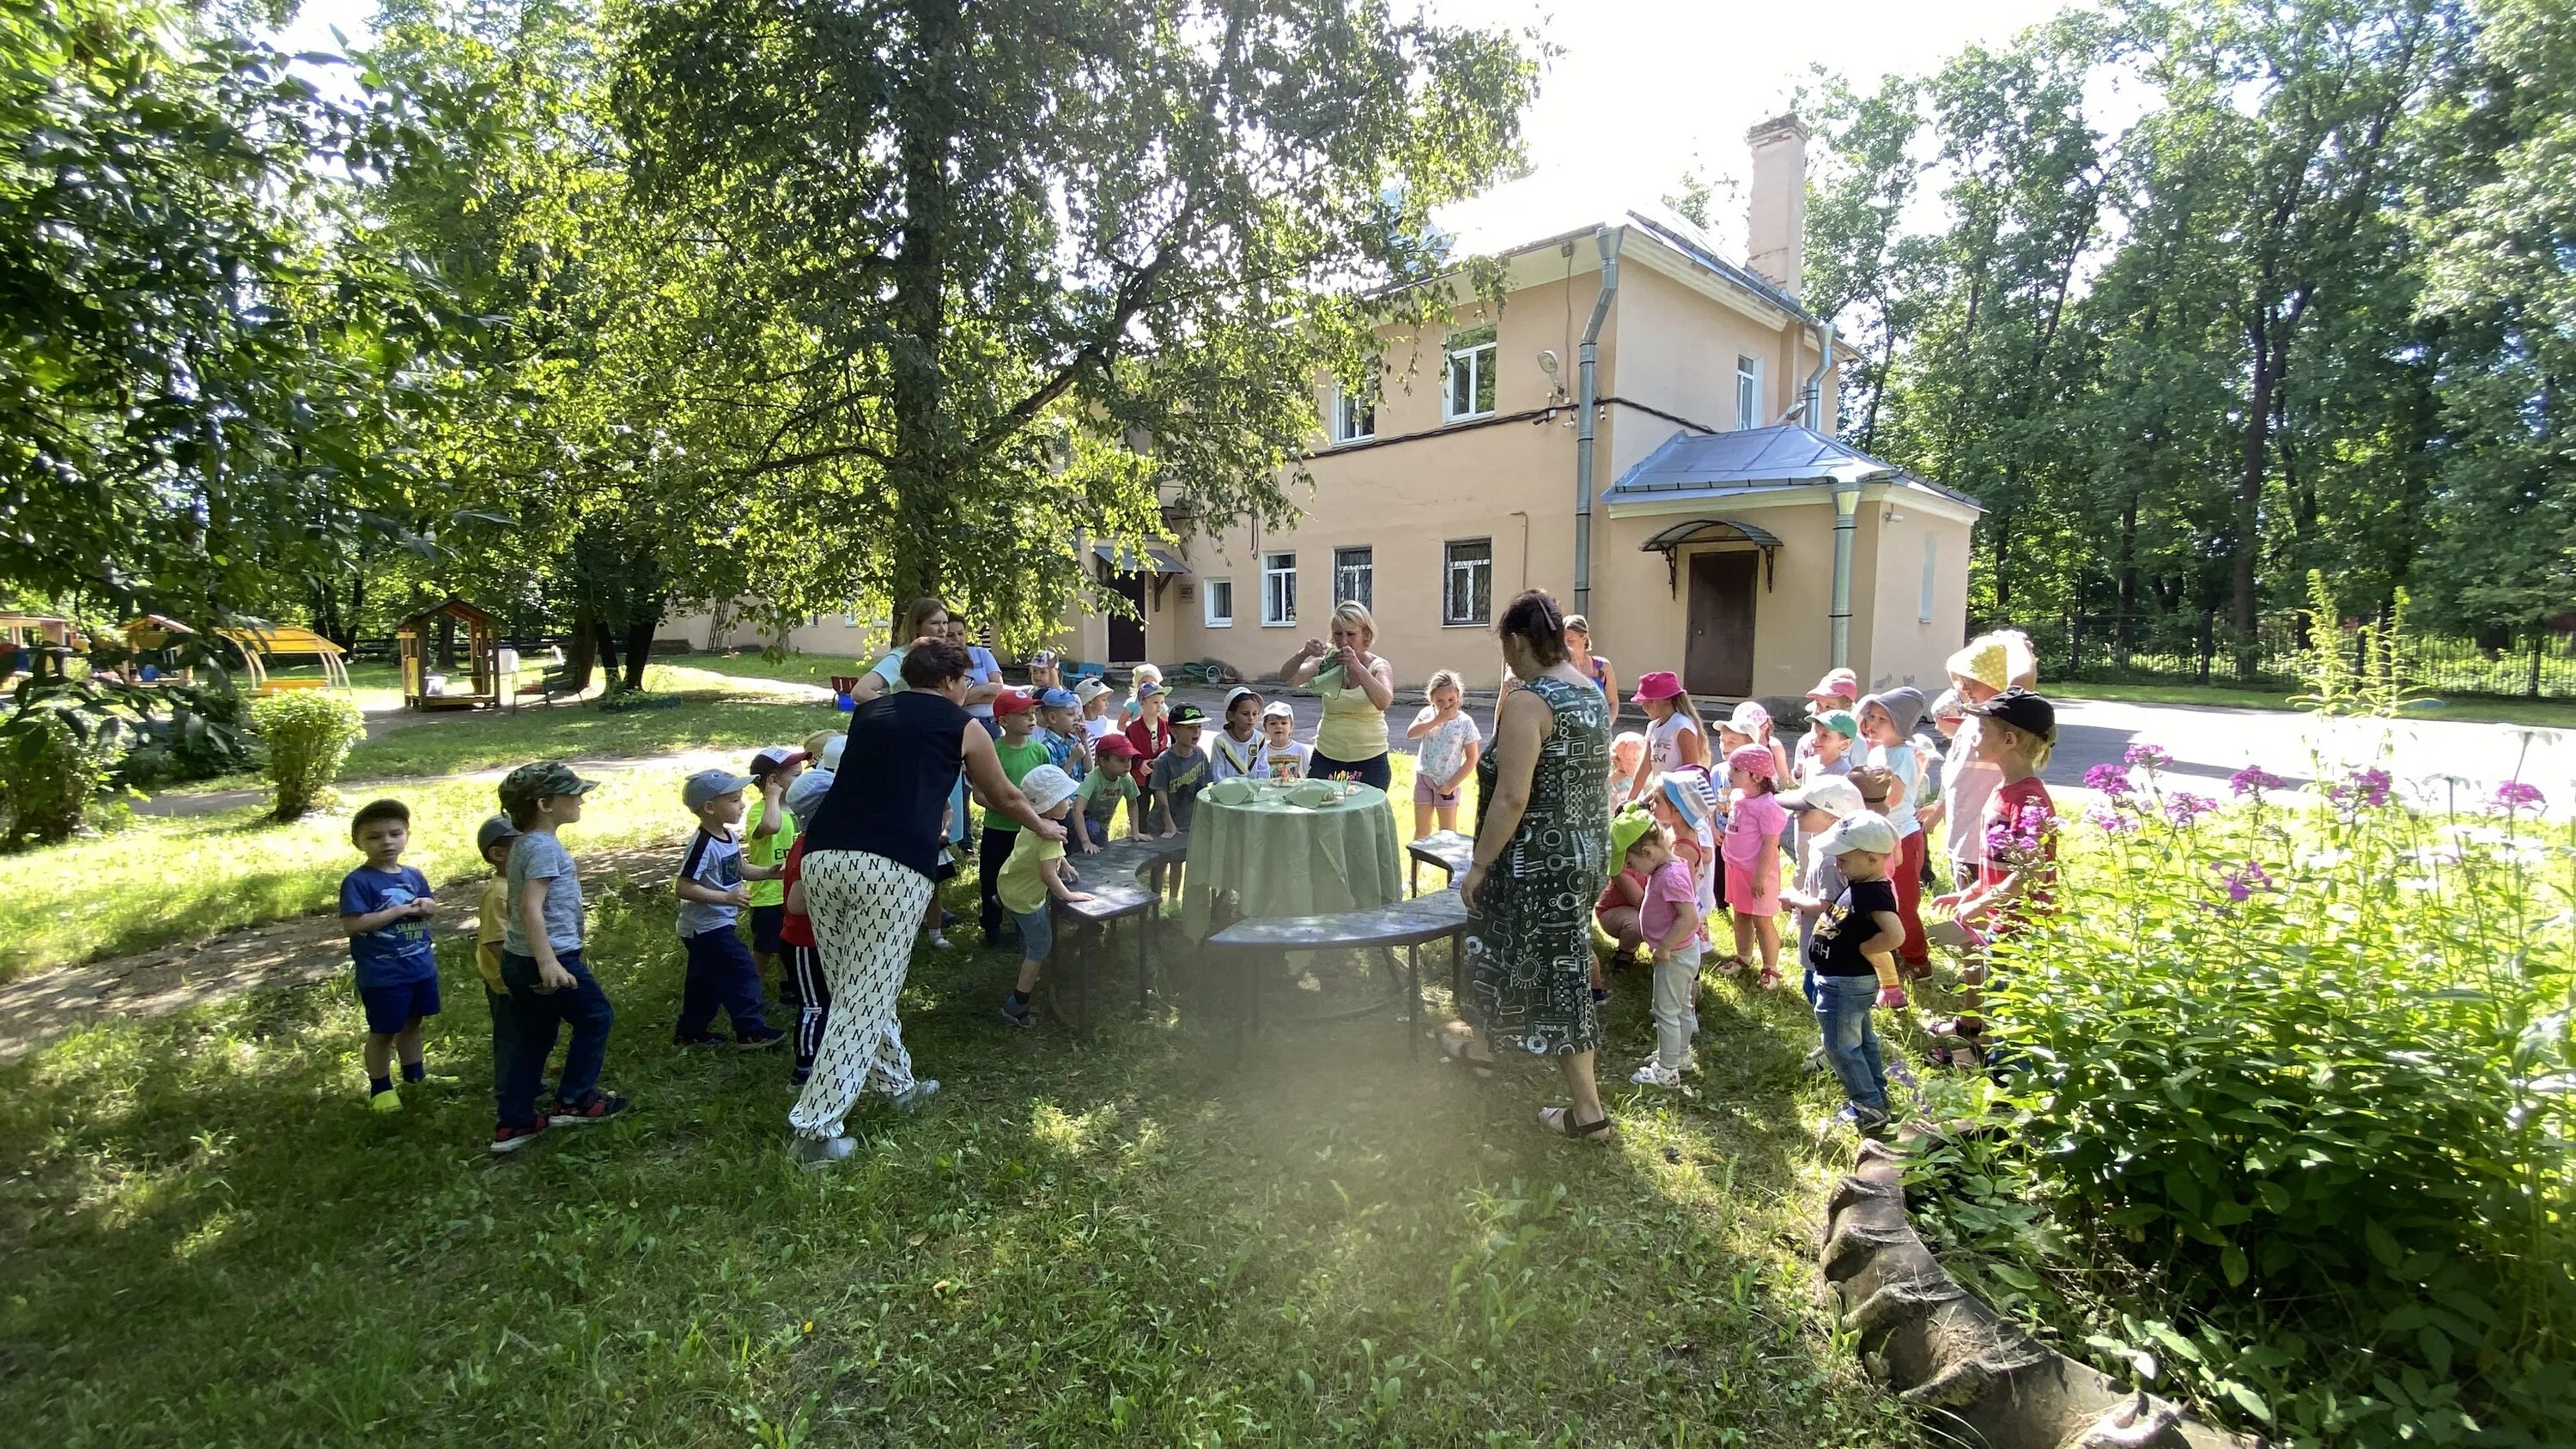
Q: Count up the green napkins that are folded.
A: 2